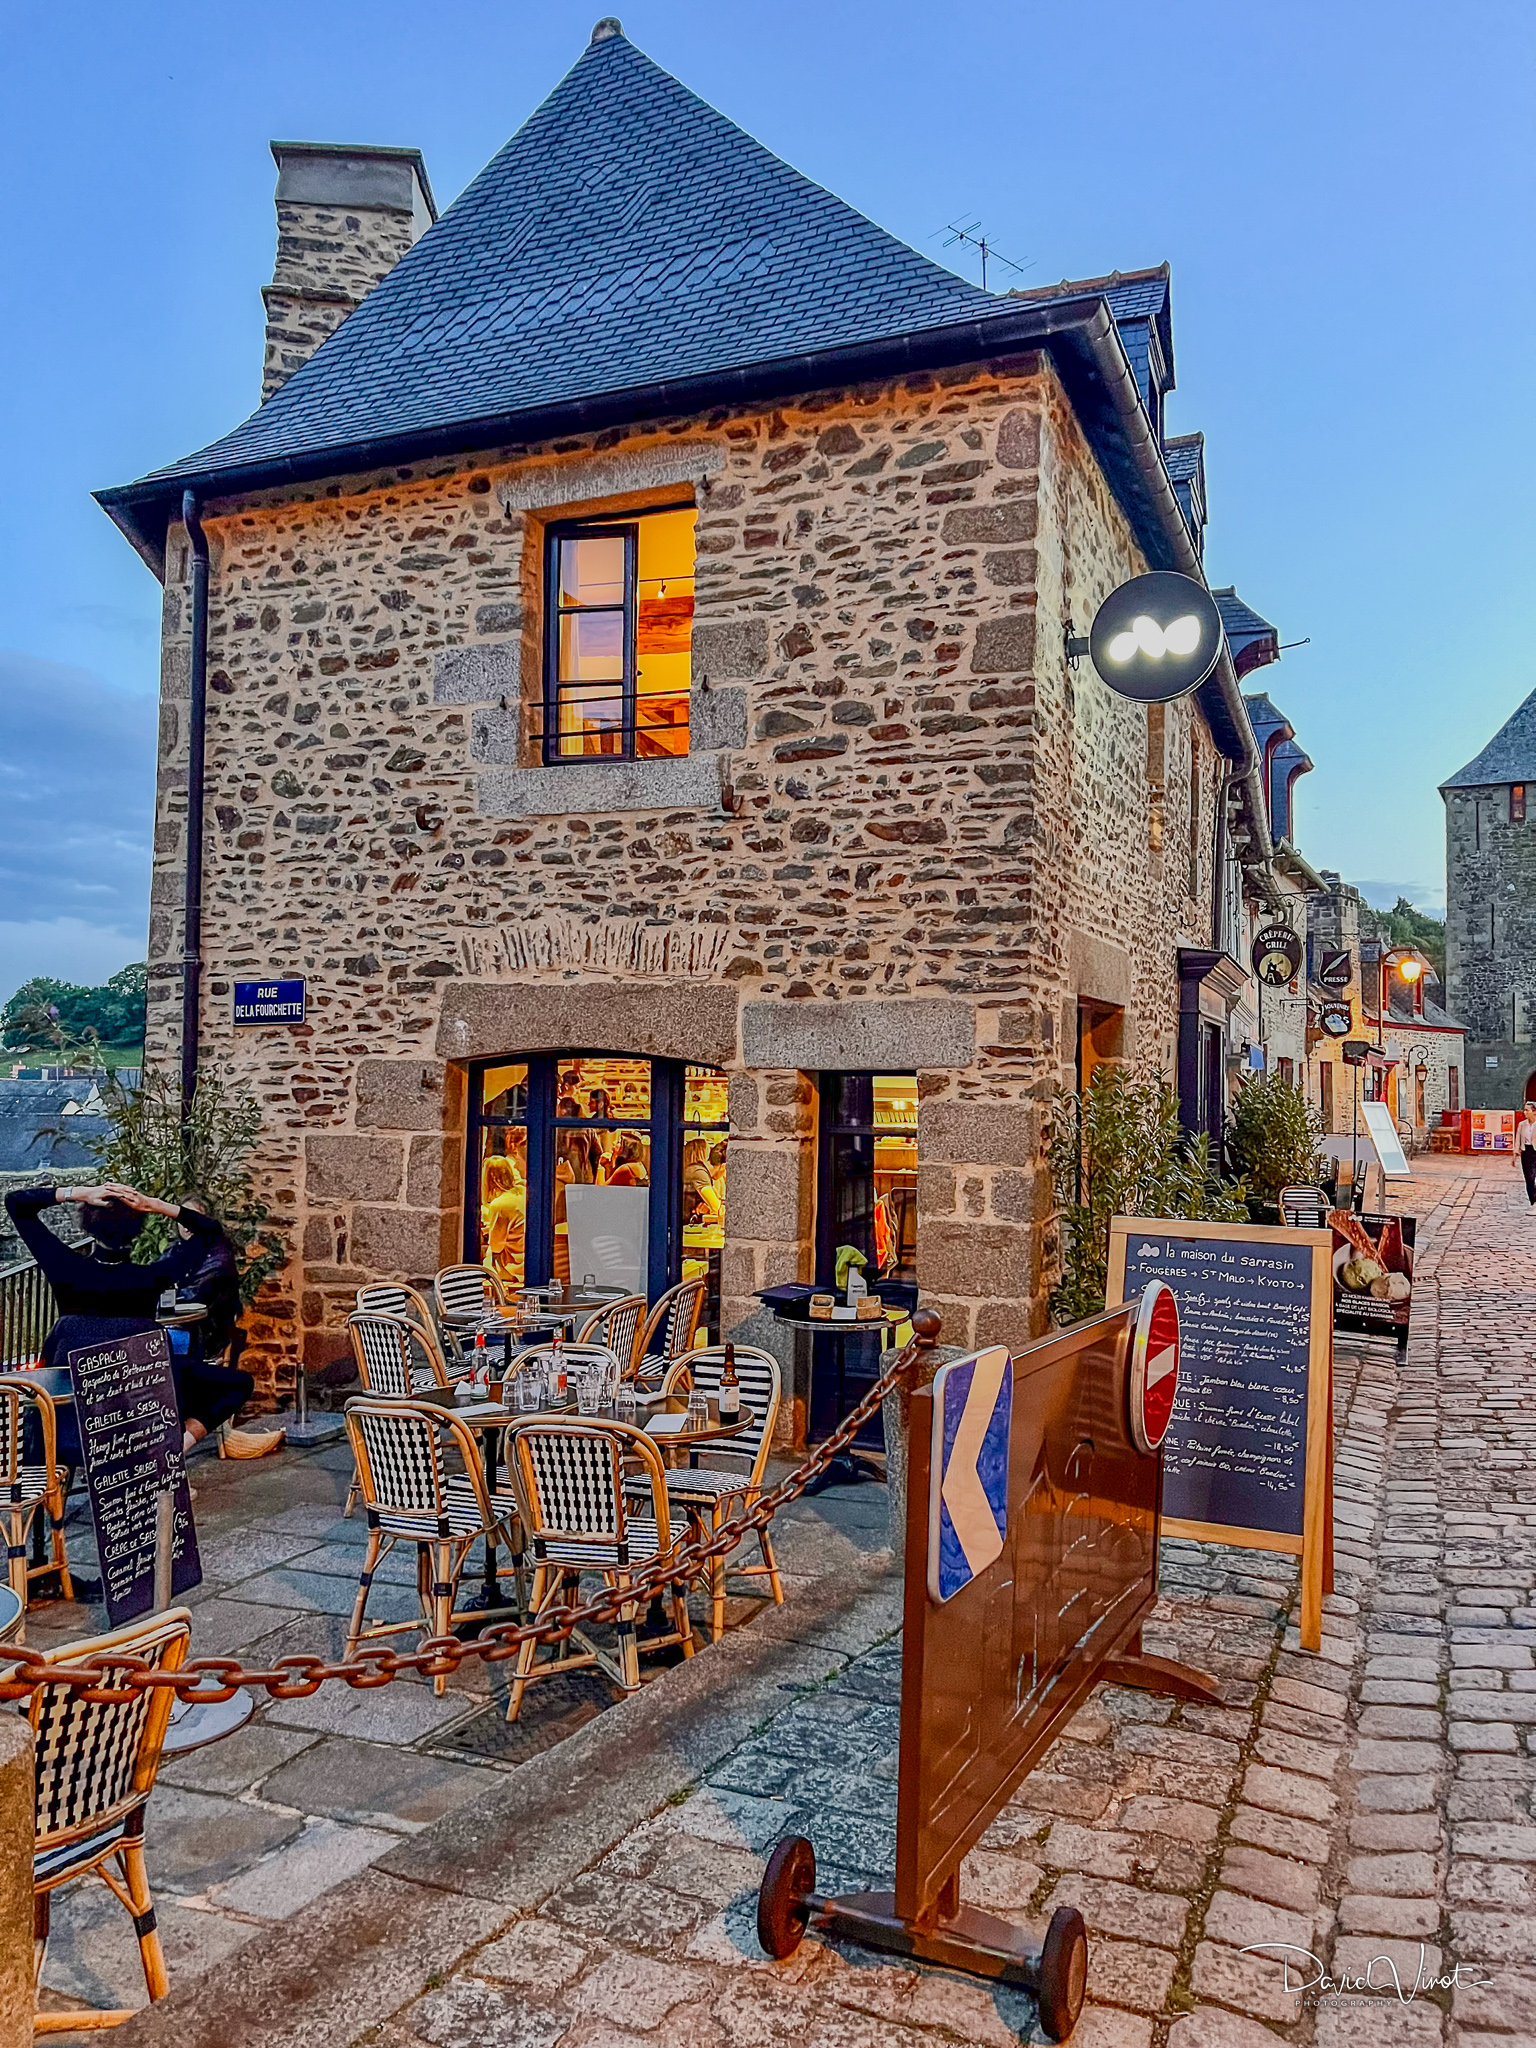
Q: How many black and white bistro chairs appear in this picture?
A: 12